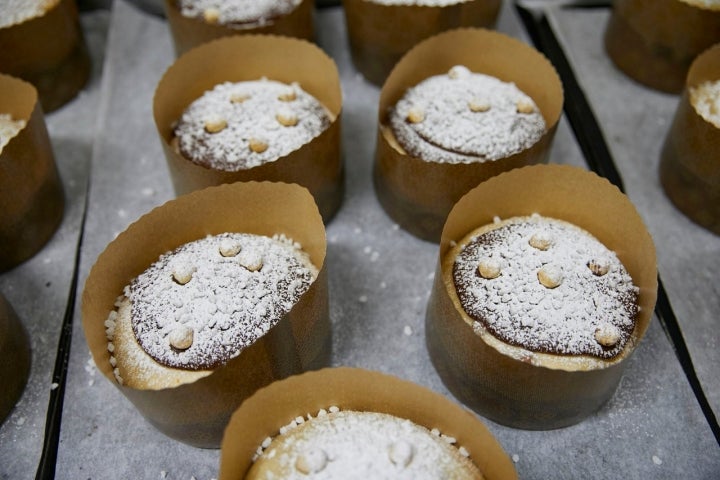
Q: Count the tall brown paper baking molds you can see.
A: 12